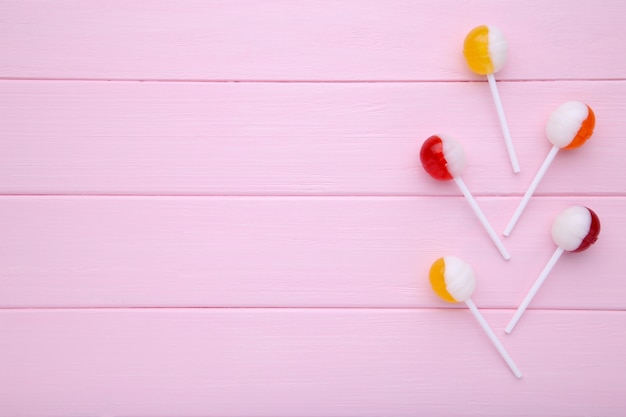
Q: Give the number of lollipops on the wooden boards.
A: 5